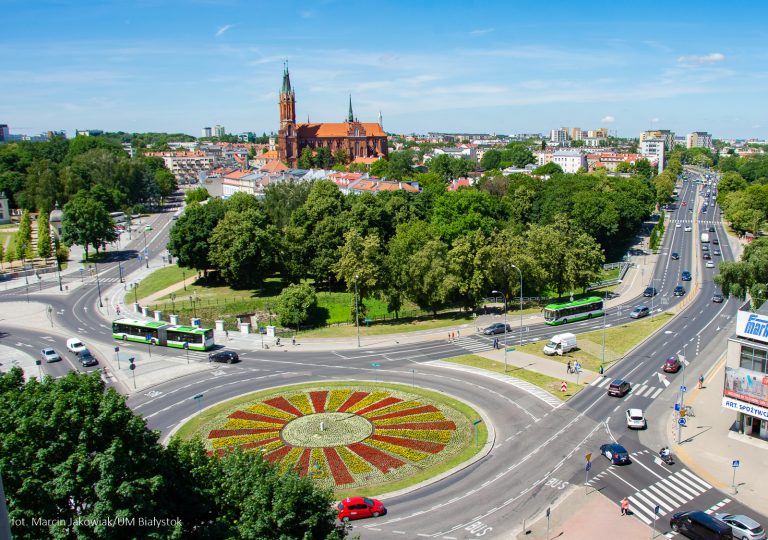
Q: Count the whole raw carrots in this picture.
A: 0